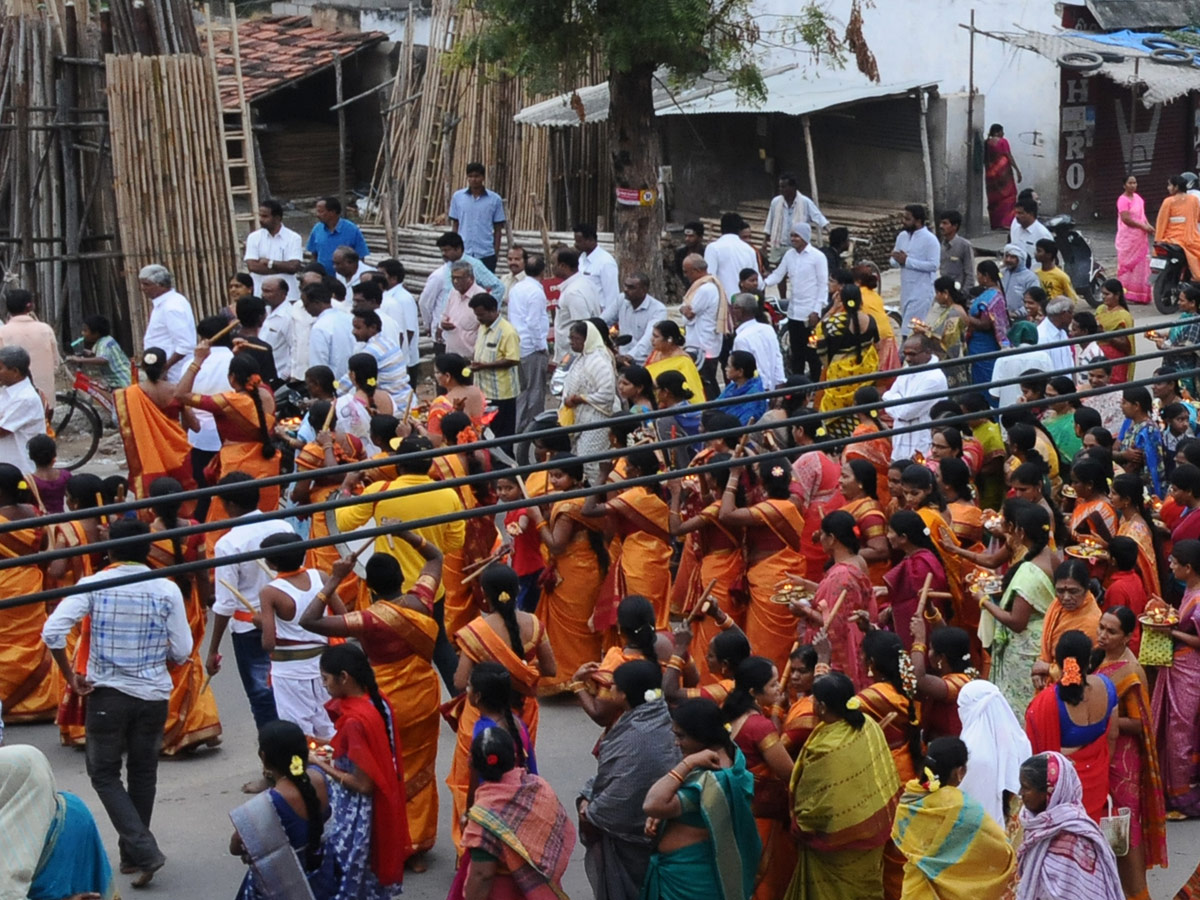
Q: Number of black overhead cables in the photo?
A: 3